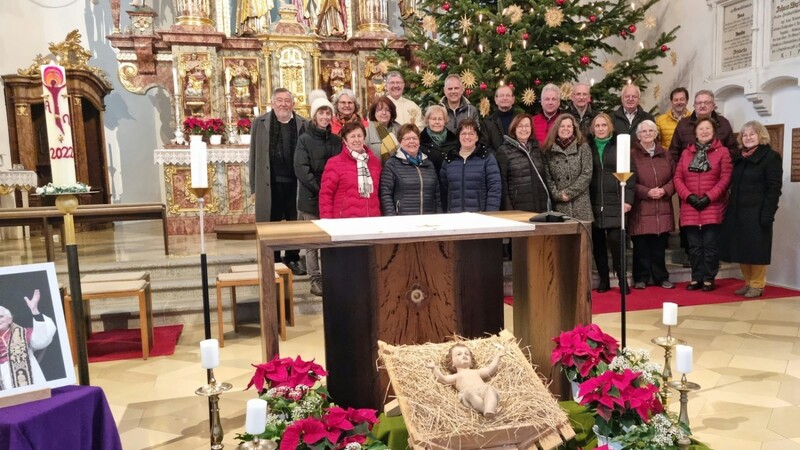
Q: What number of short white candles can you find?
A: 4